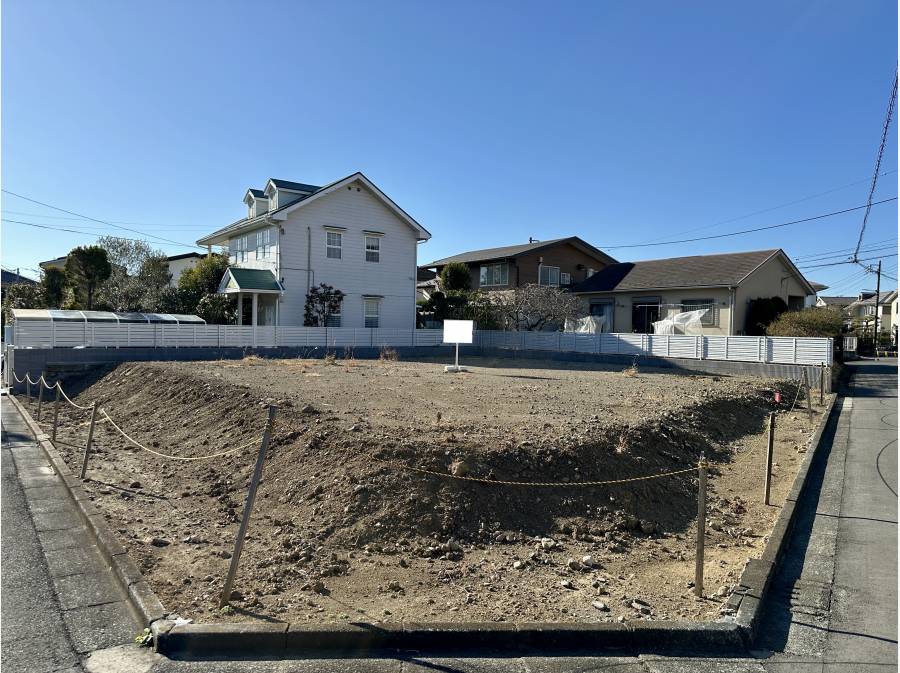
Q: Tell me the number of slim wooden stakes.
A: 9